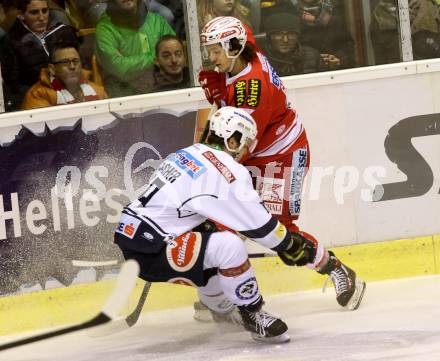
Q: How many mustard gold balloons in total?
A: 0